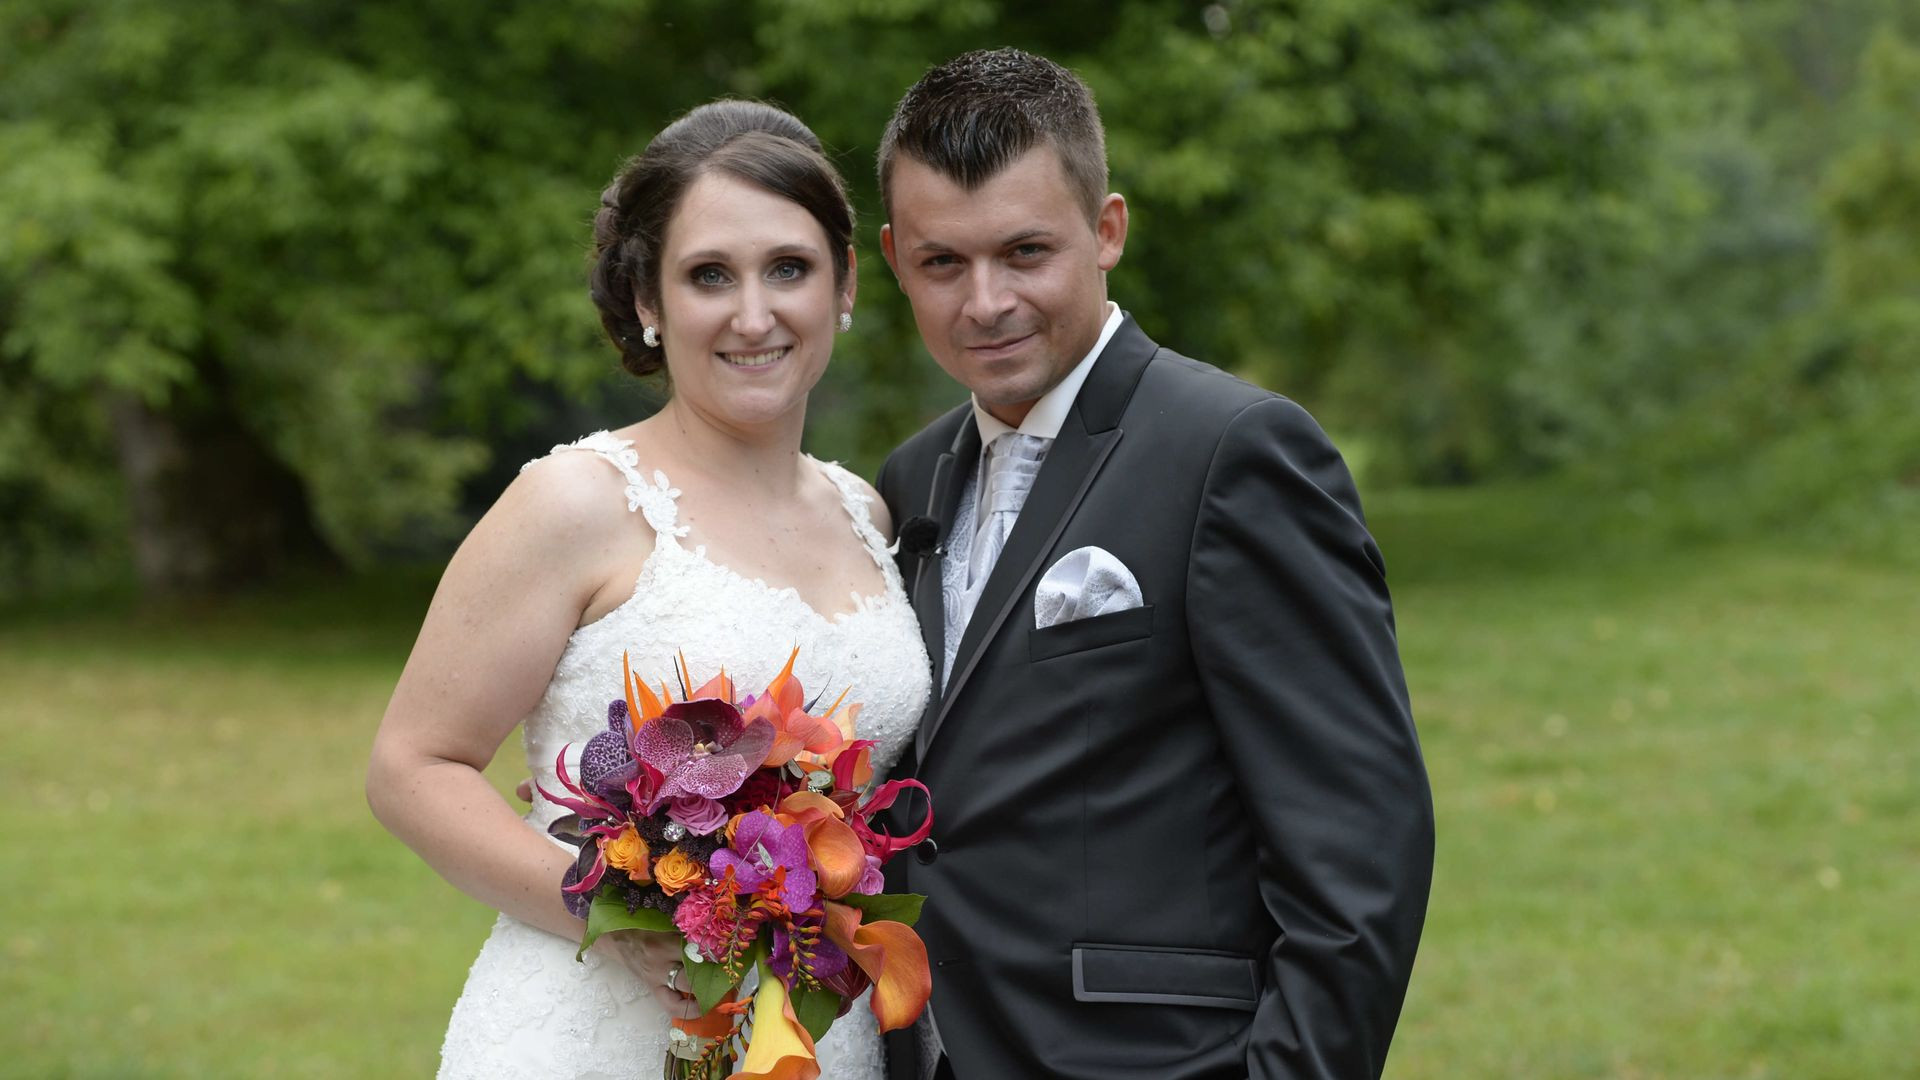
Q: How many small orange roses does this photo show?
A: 2